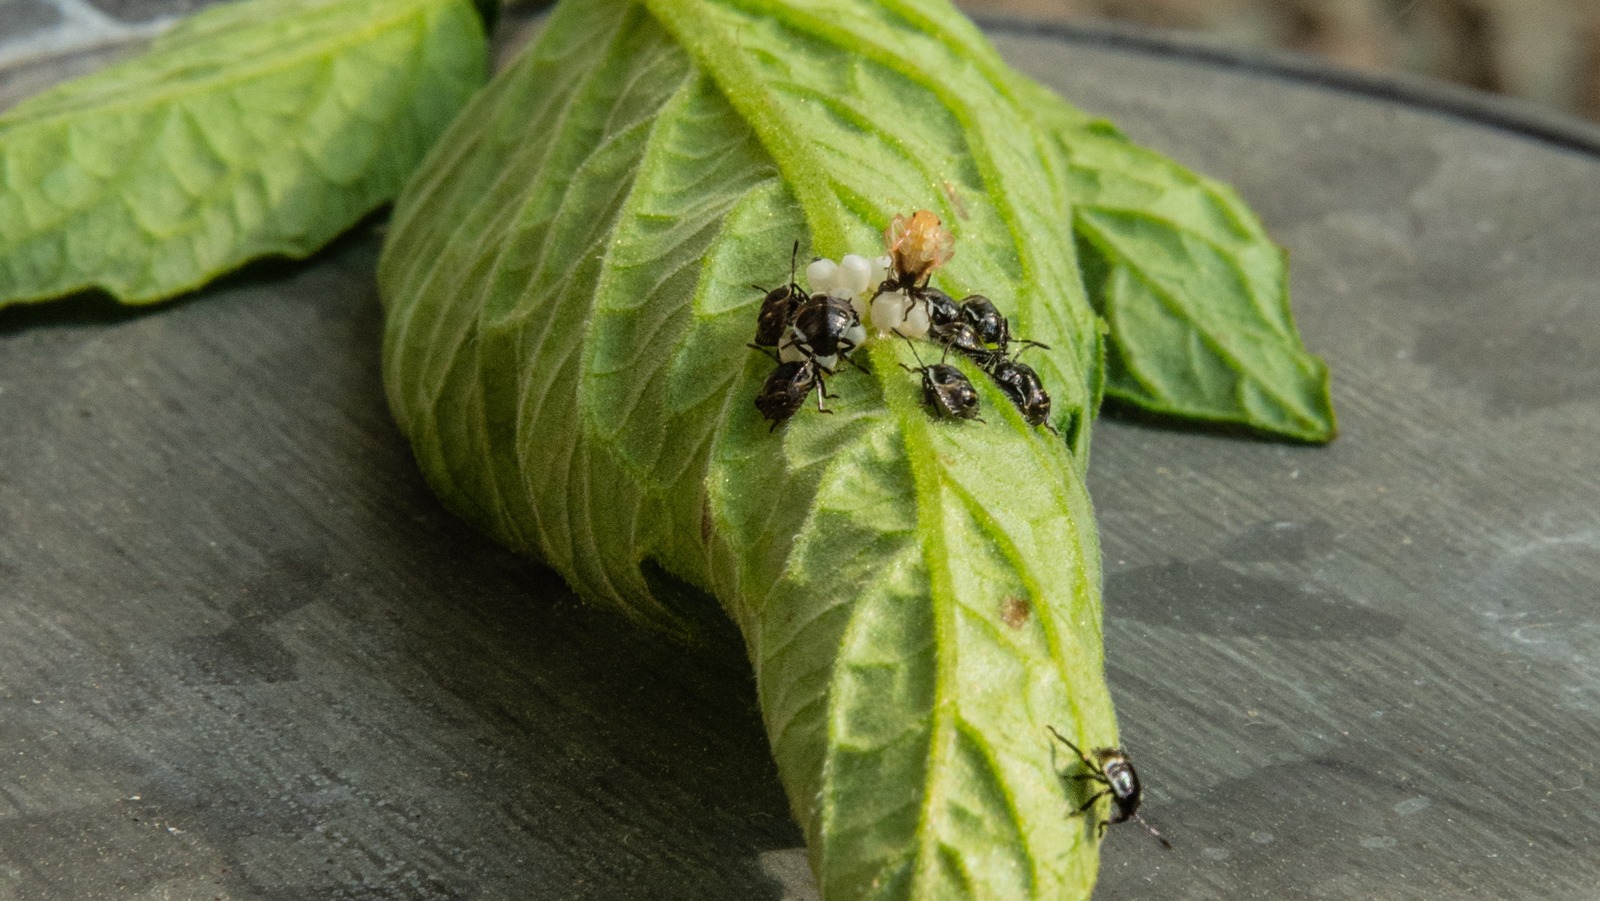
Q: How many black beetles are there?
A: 9